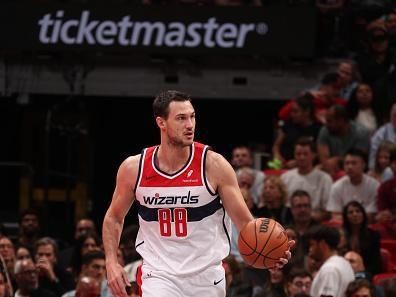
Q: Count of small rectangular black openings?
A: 2